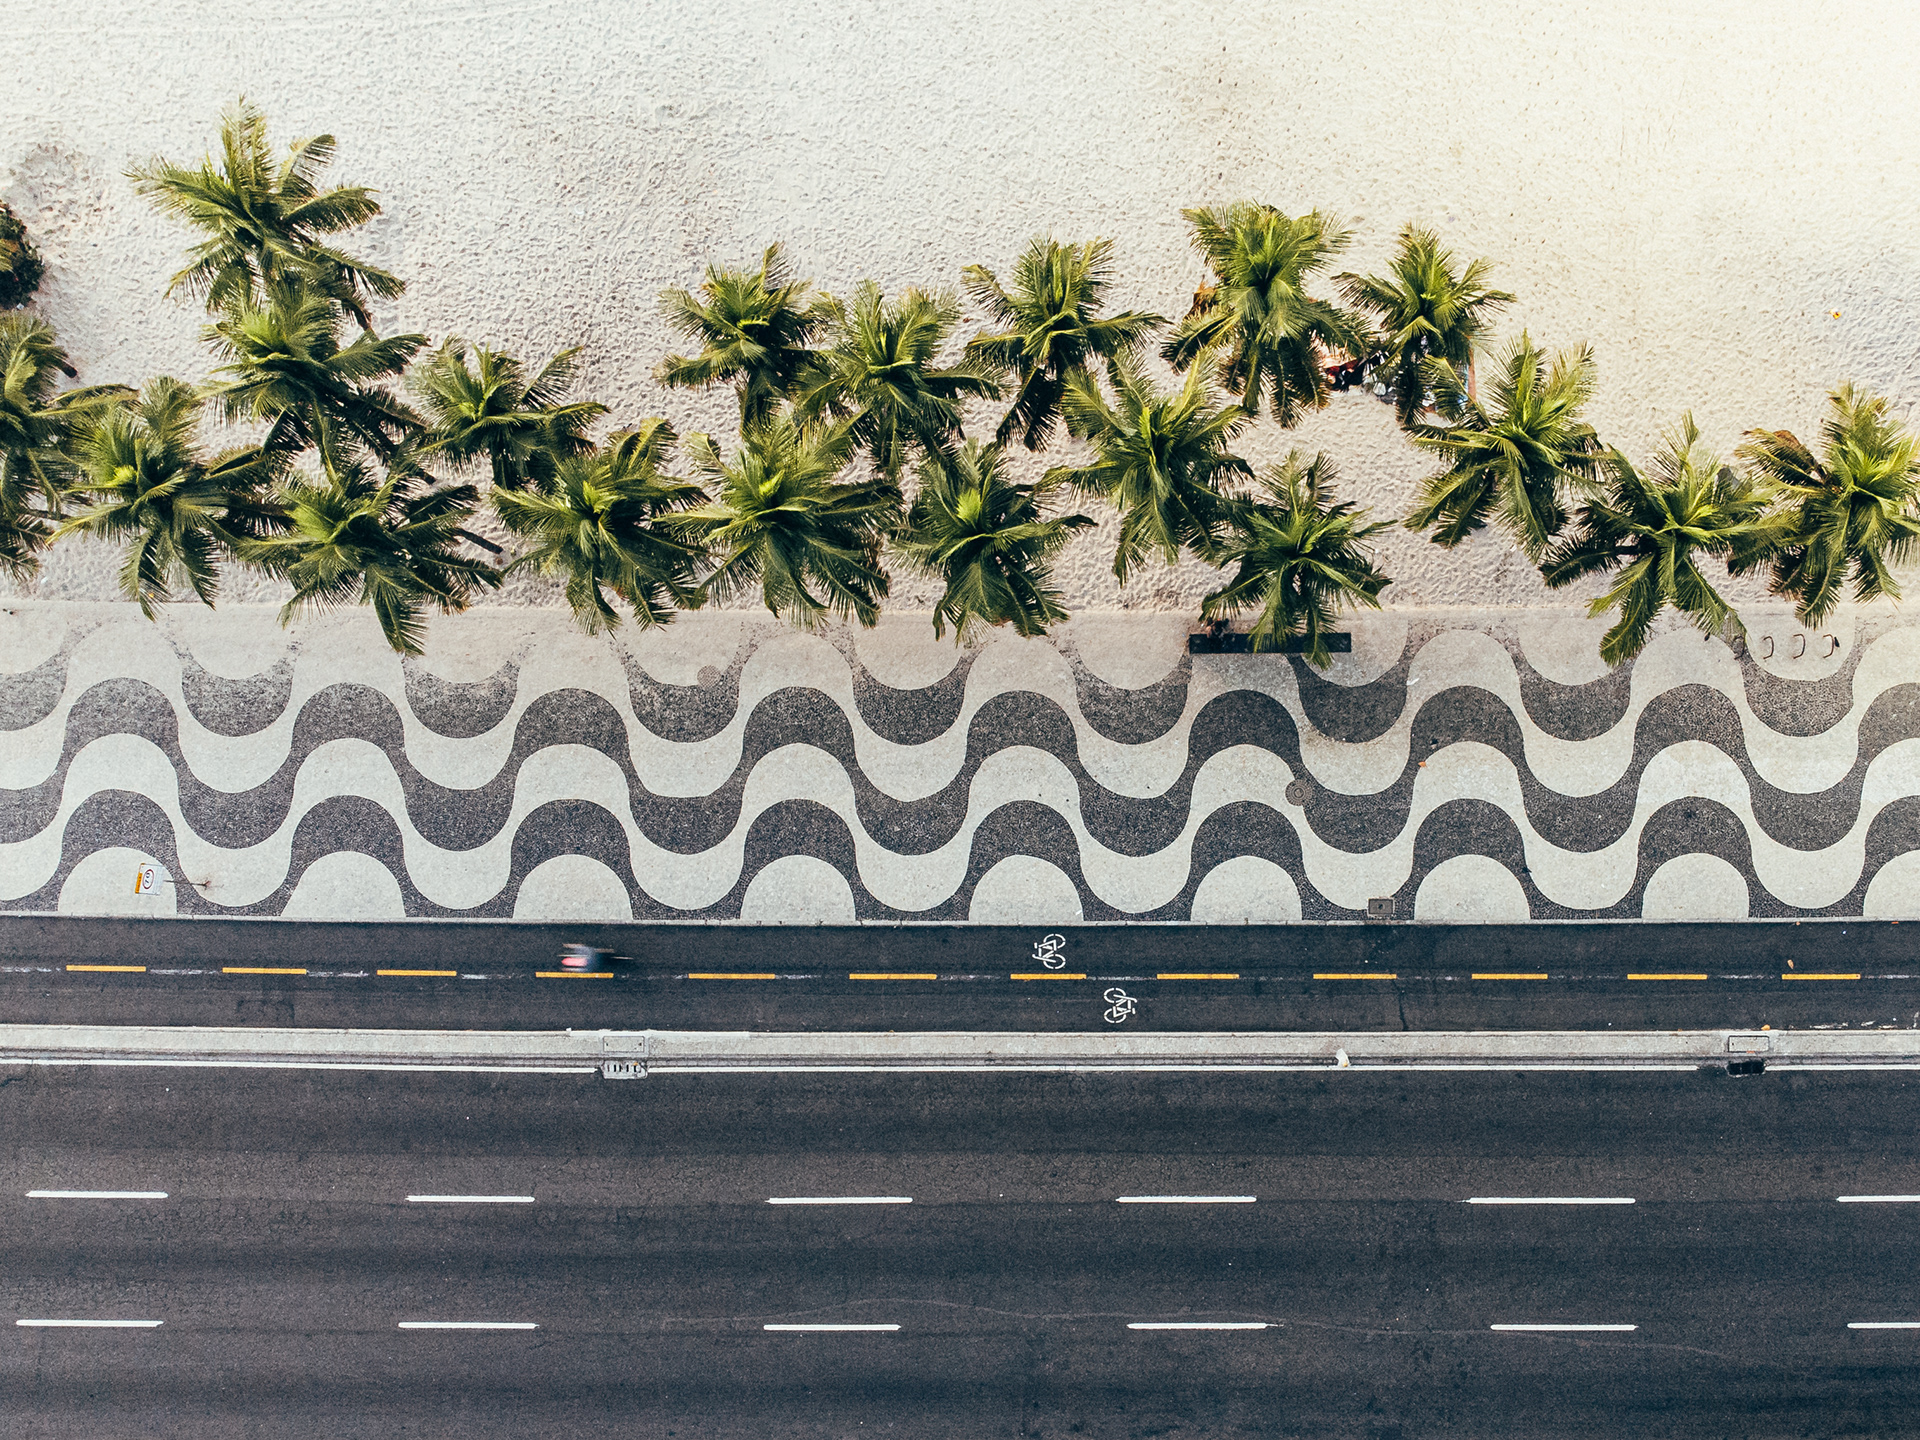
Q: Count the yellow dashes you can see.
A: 12